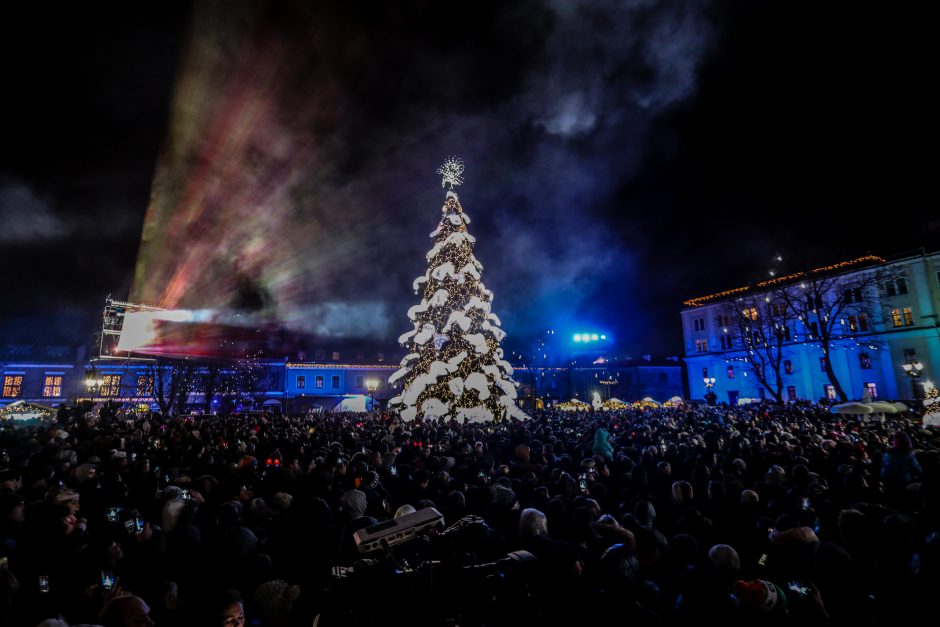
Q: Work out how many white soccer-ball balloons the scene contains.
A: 0